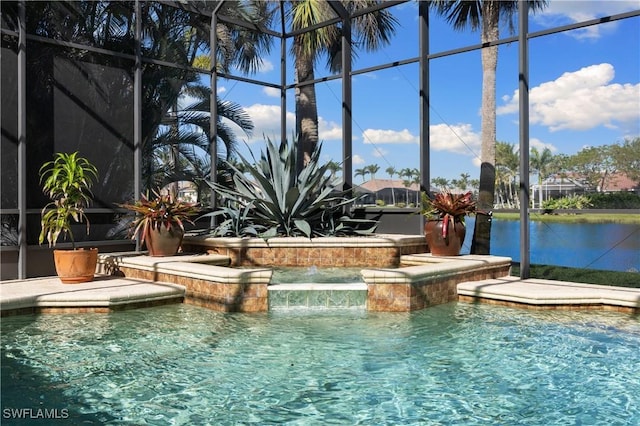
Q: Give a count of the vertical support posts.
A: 7